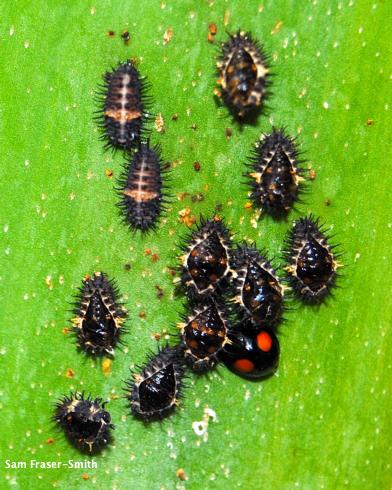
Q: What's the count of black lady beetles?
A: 1